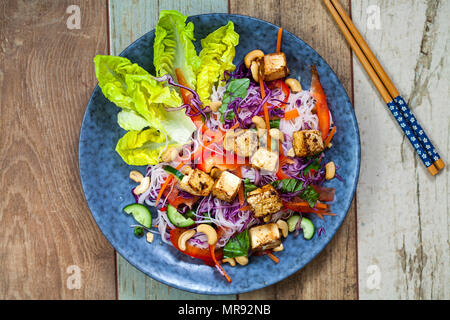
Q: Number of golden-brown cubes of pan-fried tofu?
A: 8